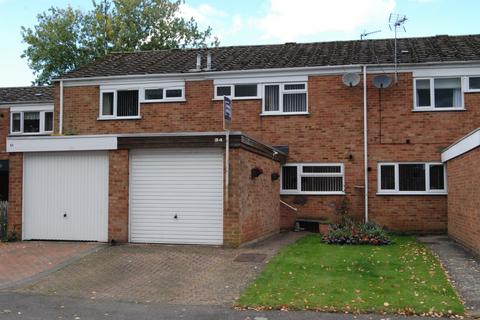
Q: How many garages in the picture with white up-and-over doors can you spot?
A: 2